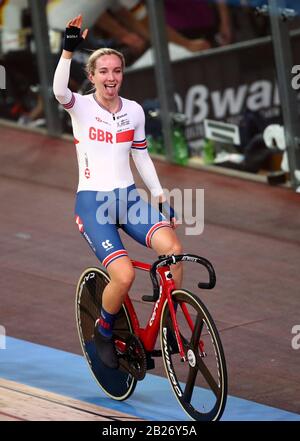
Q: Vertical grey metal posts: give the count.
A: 3